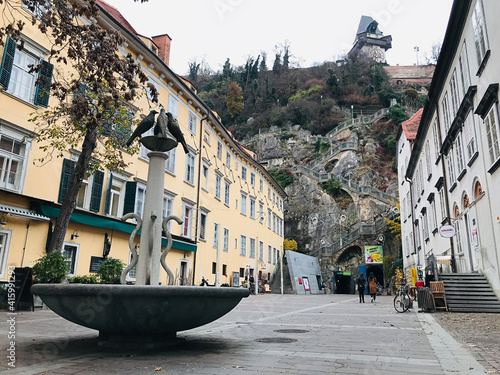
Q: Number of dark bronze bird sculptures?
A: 3